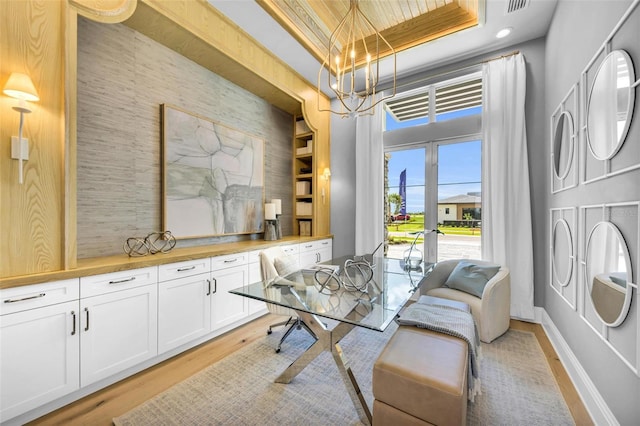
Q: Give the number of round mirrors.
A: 4